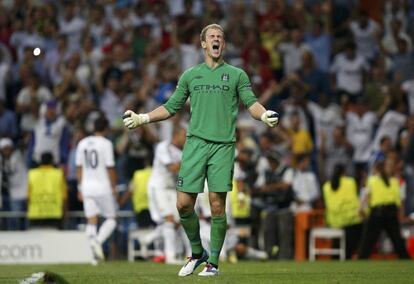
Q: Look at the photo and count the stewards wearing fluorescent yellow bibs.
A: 5